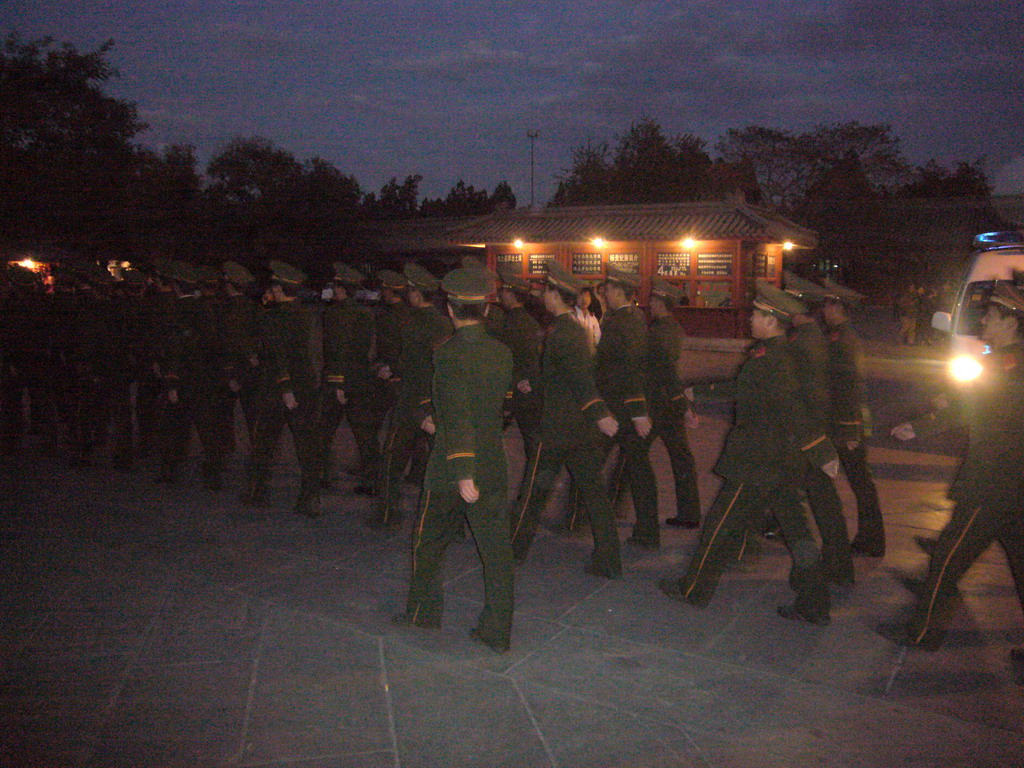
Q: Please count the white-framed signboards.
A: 0